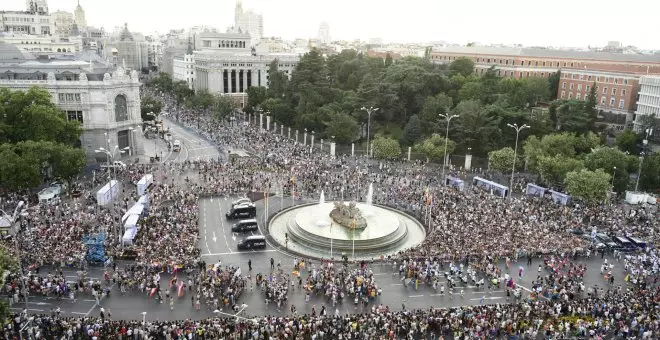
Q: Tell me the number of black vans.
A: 3